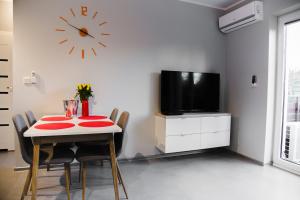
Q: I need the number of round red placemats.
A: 4